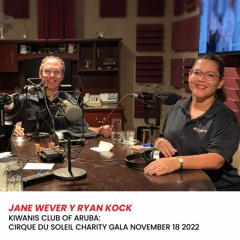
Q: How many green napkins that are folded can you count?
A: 0